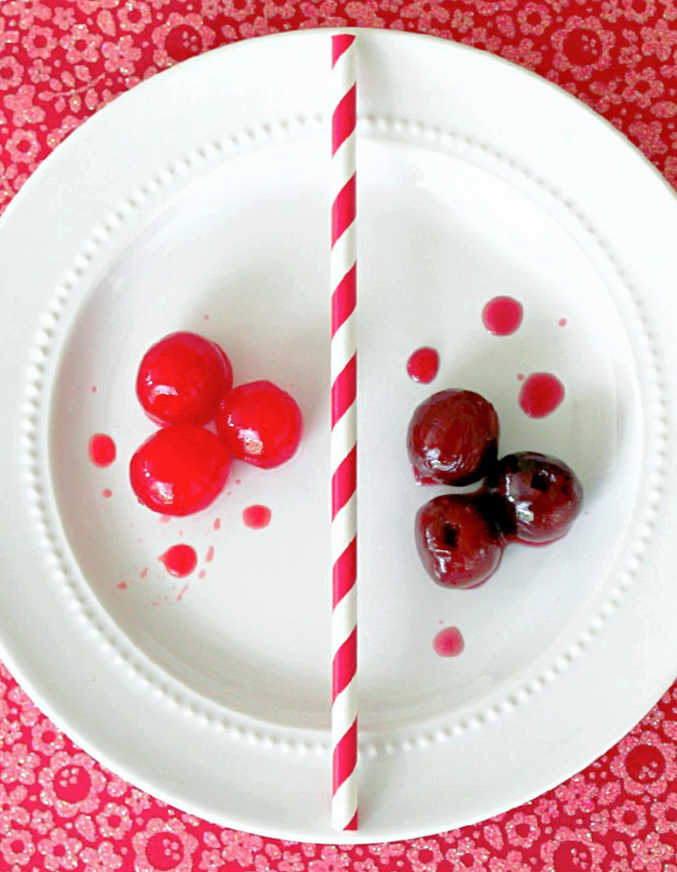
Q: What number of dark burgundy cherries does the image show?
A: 3